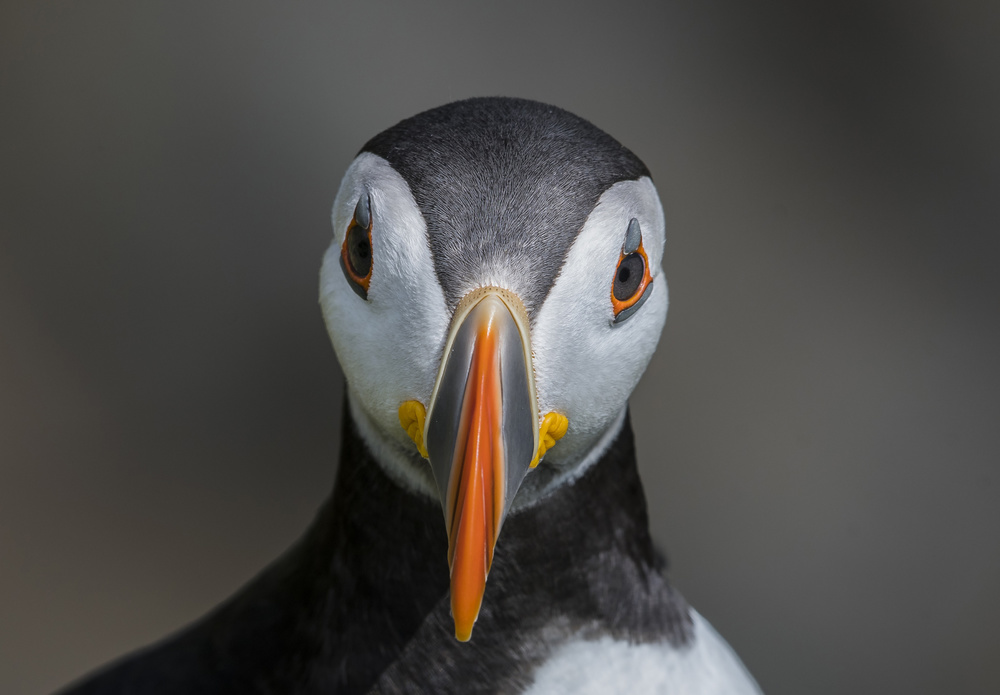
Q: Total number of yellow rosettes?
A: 2